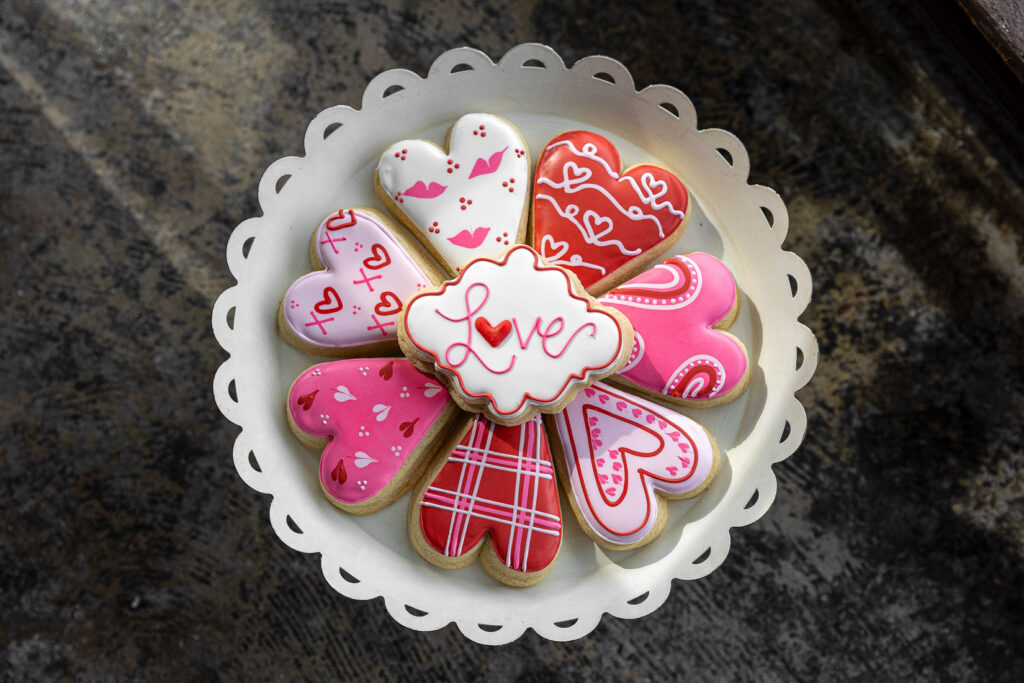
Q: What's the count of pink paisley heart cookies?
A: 1